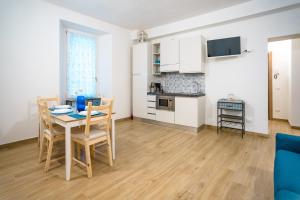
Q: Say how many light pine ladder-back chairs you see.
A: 4